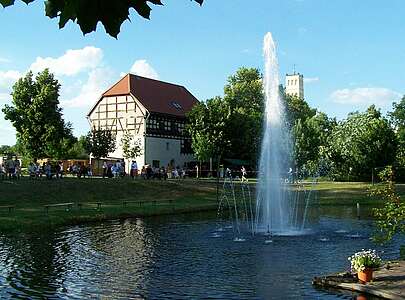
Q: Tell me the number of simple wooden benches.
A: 5